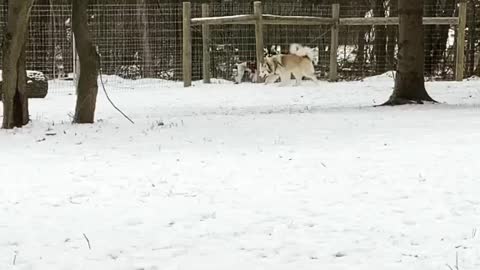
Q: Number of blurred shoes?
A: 0